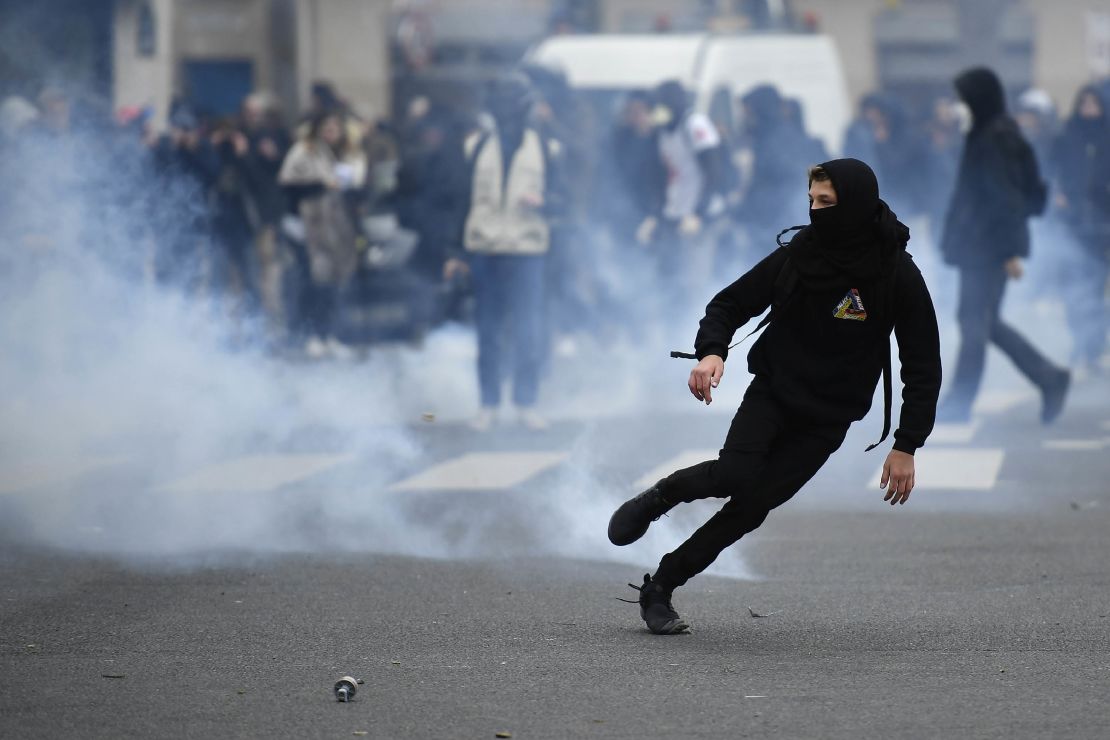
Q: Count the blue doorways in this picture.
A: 1